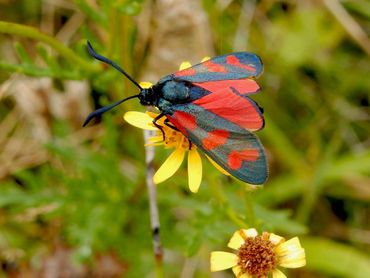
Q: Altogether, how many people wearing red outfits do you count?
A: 0